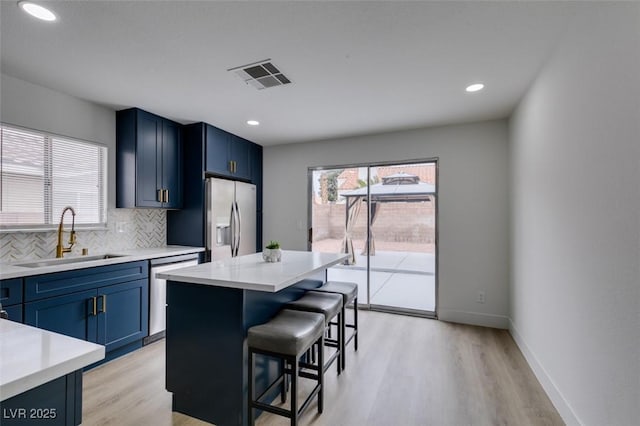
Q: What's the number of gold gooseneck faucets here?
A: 1